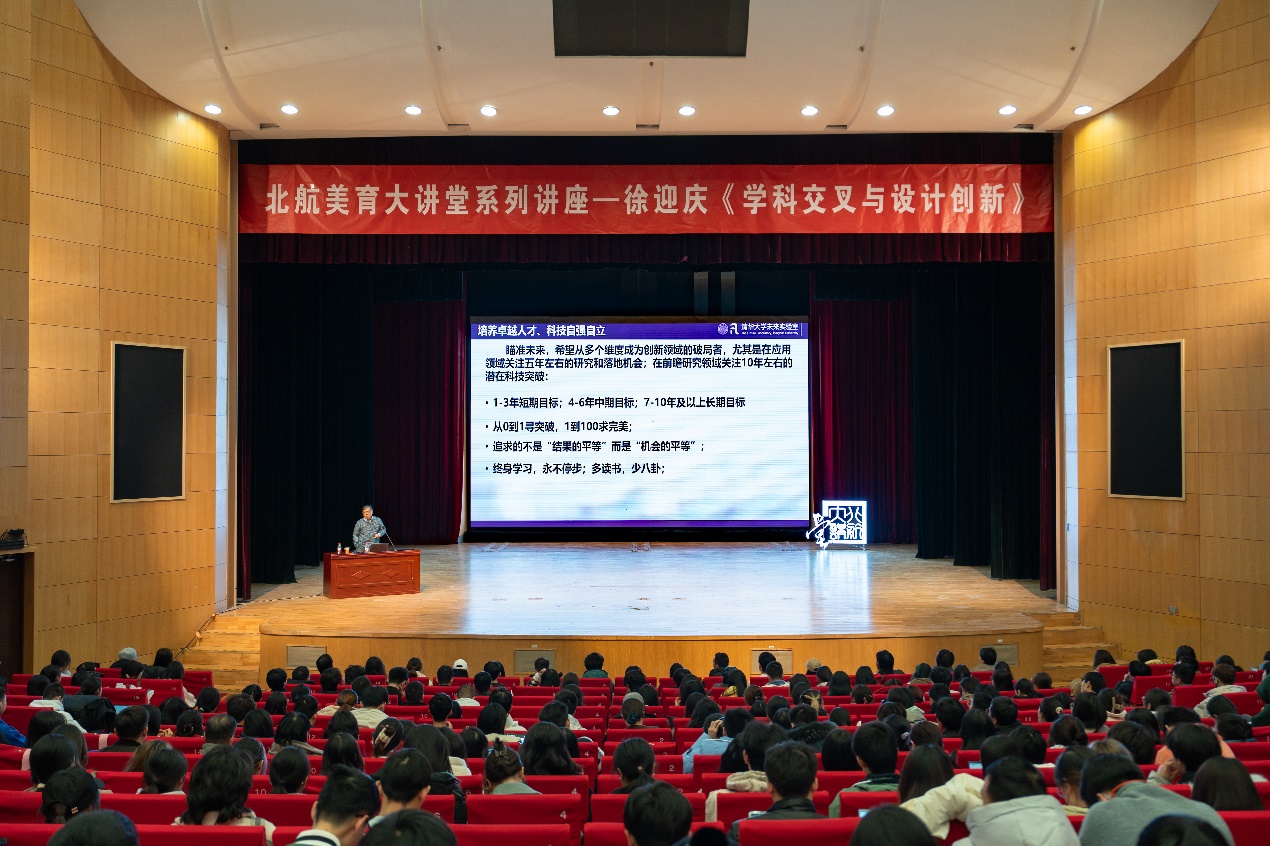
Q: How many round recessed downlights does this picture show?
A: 10